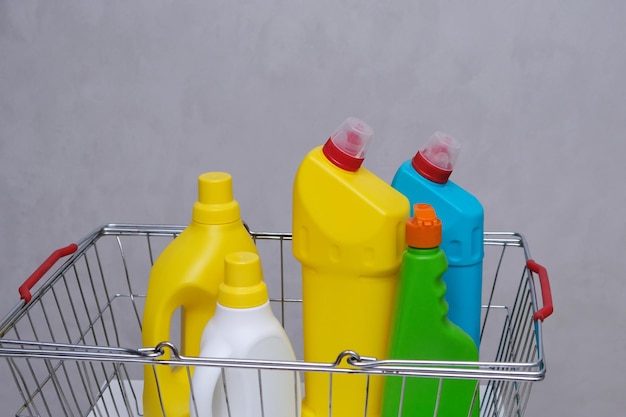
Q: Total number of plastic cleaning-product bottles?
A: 5